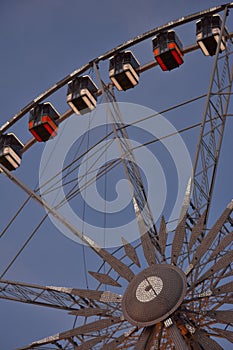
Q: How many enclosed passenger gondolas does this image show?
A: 6